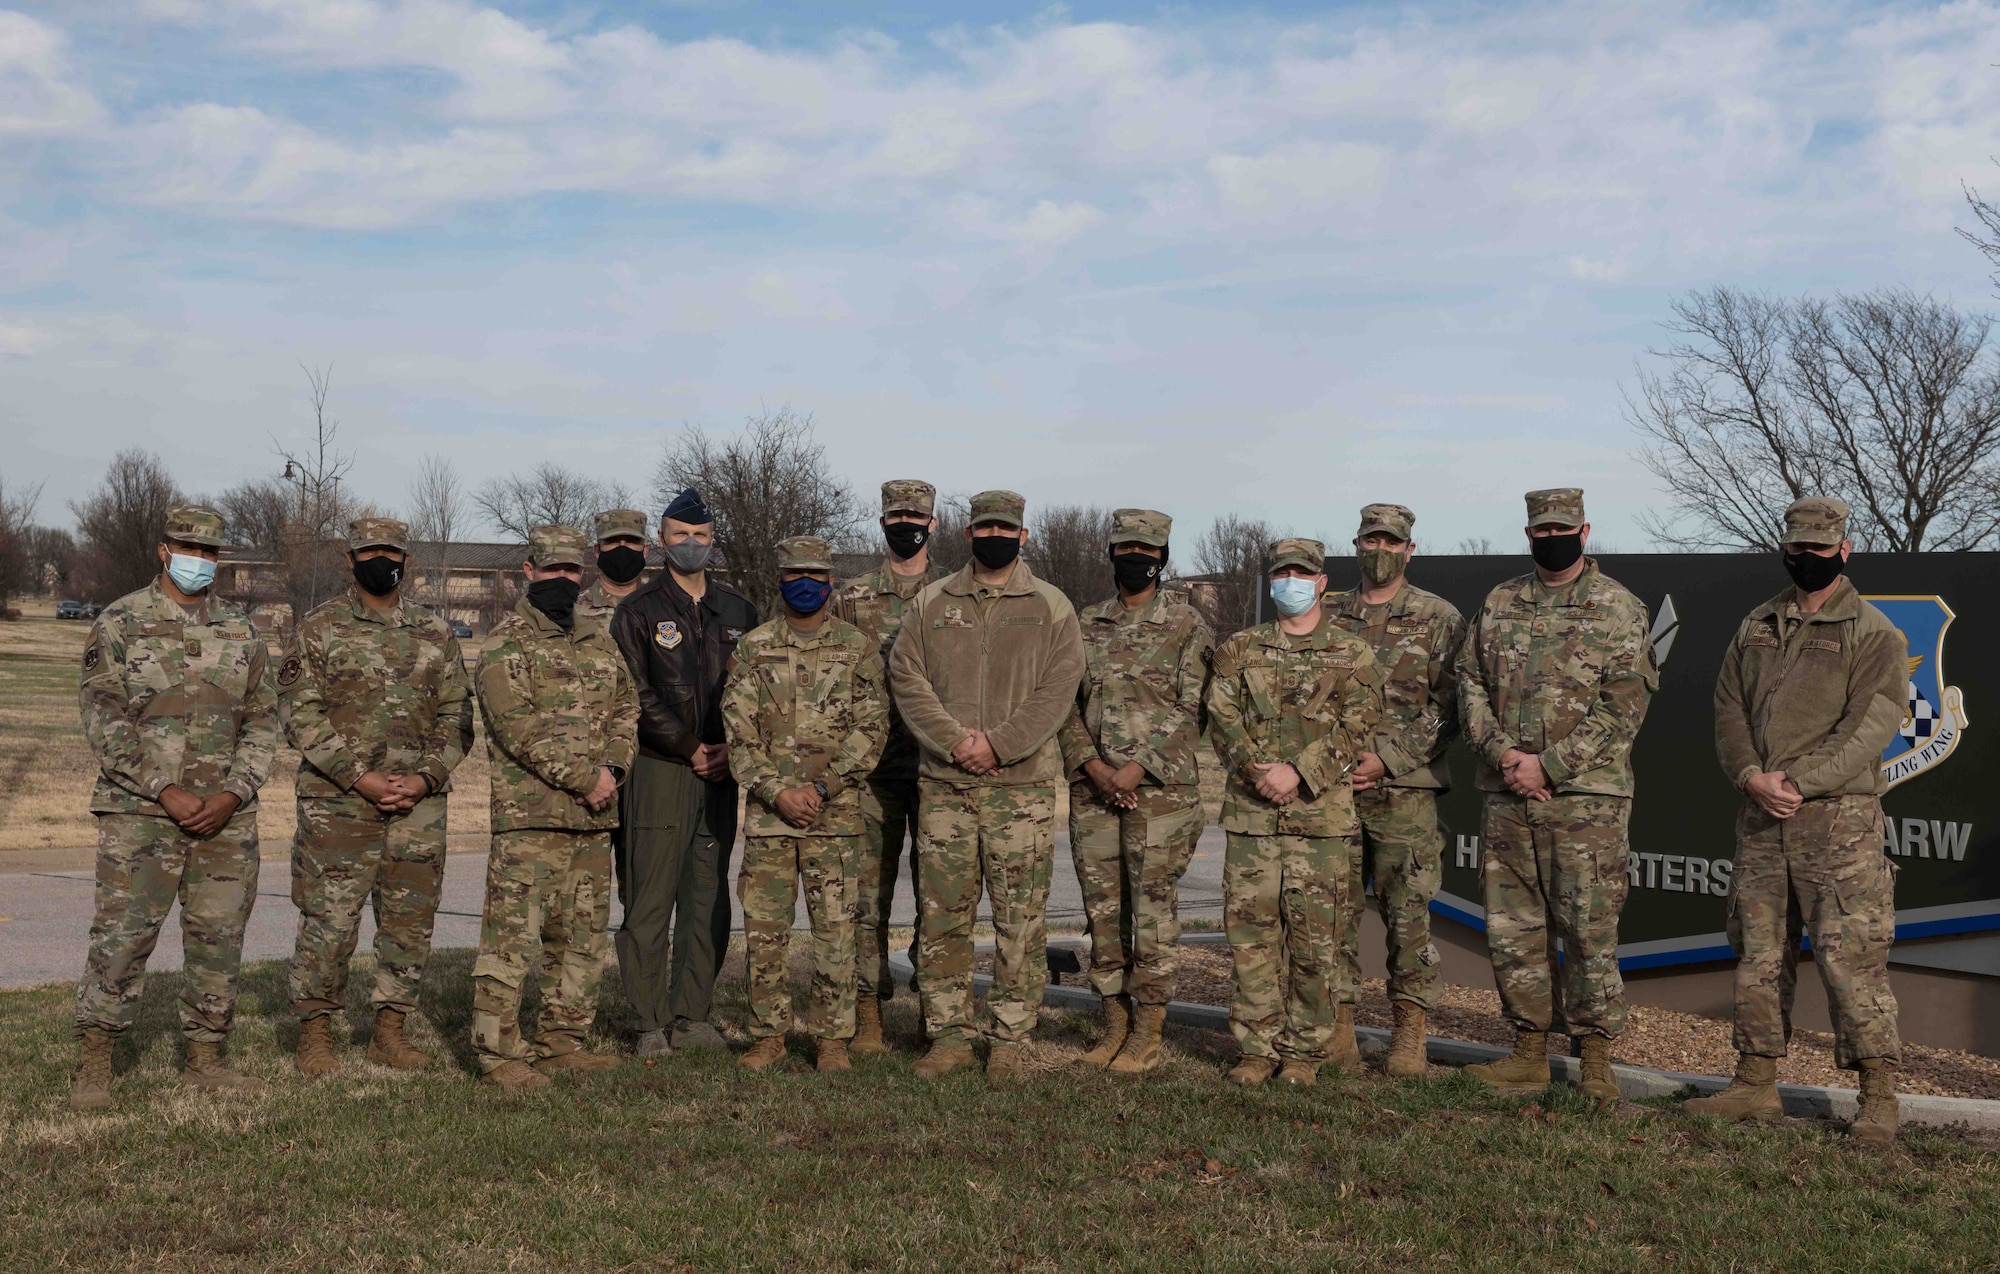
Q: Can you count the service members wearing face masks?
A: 13